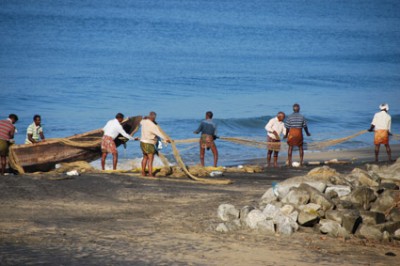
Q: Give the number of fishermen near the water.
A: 8